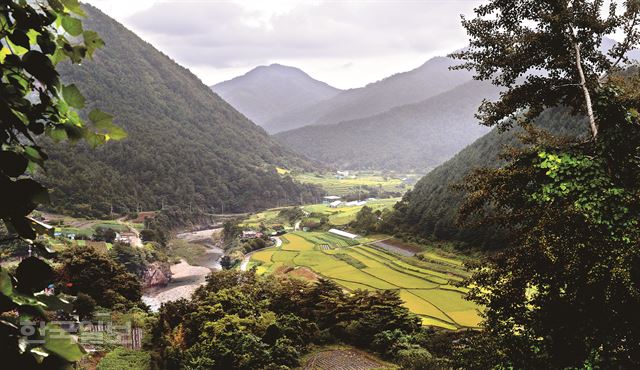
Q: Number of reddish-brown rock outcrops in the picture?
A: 1